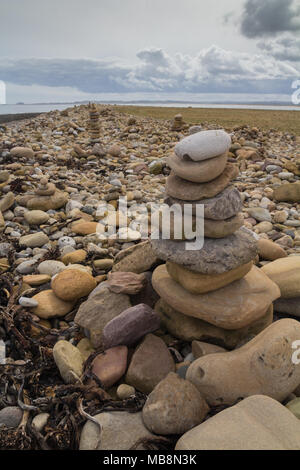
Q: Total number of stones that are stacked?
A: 9